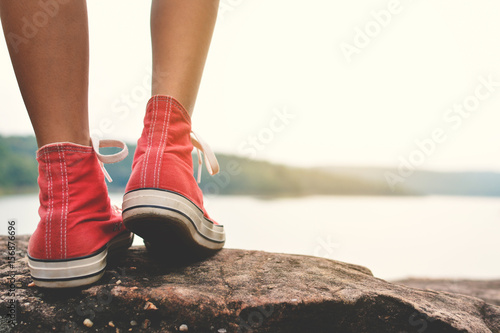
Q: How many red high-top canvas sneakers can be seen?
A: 2